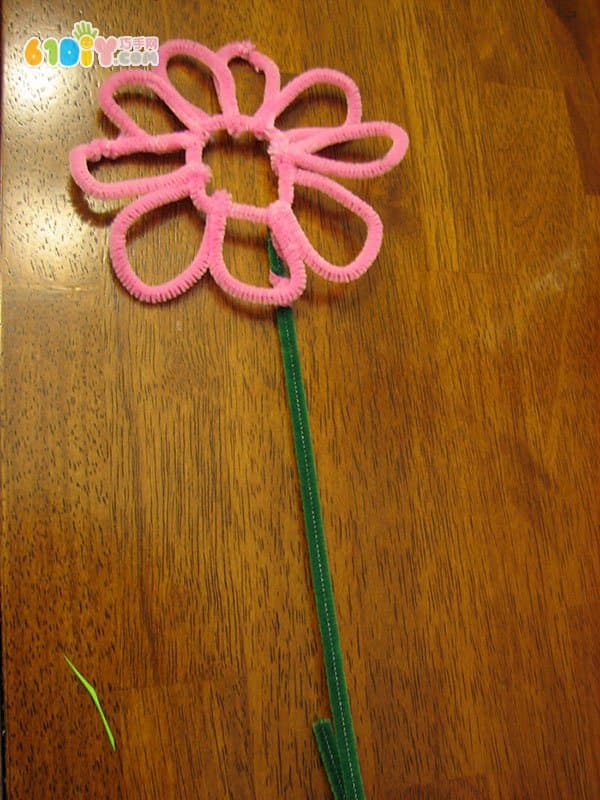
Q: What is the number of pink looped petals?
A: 9